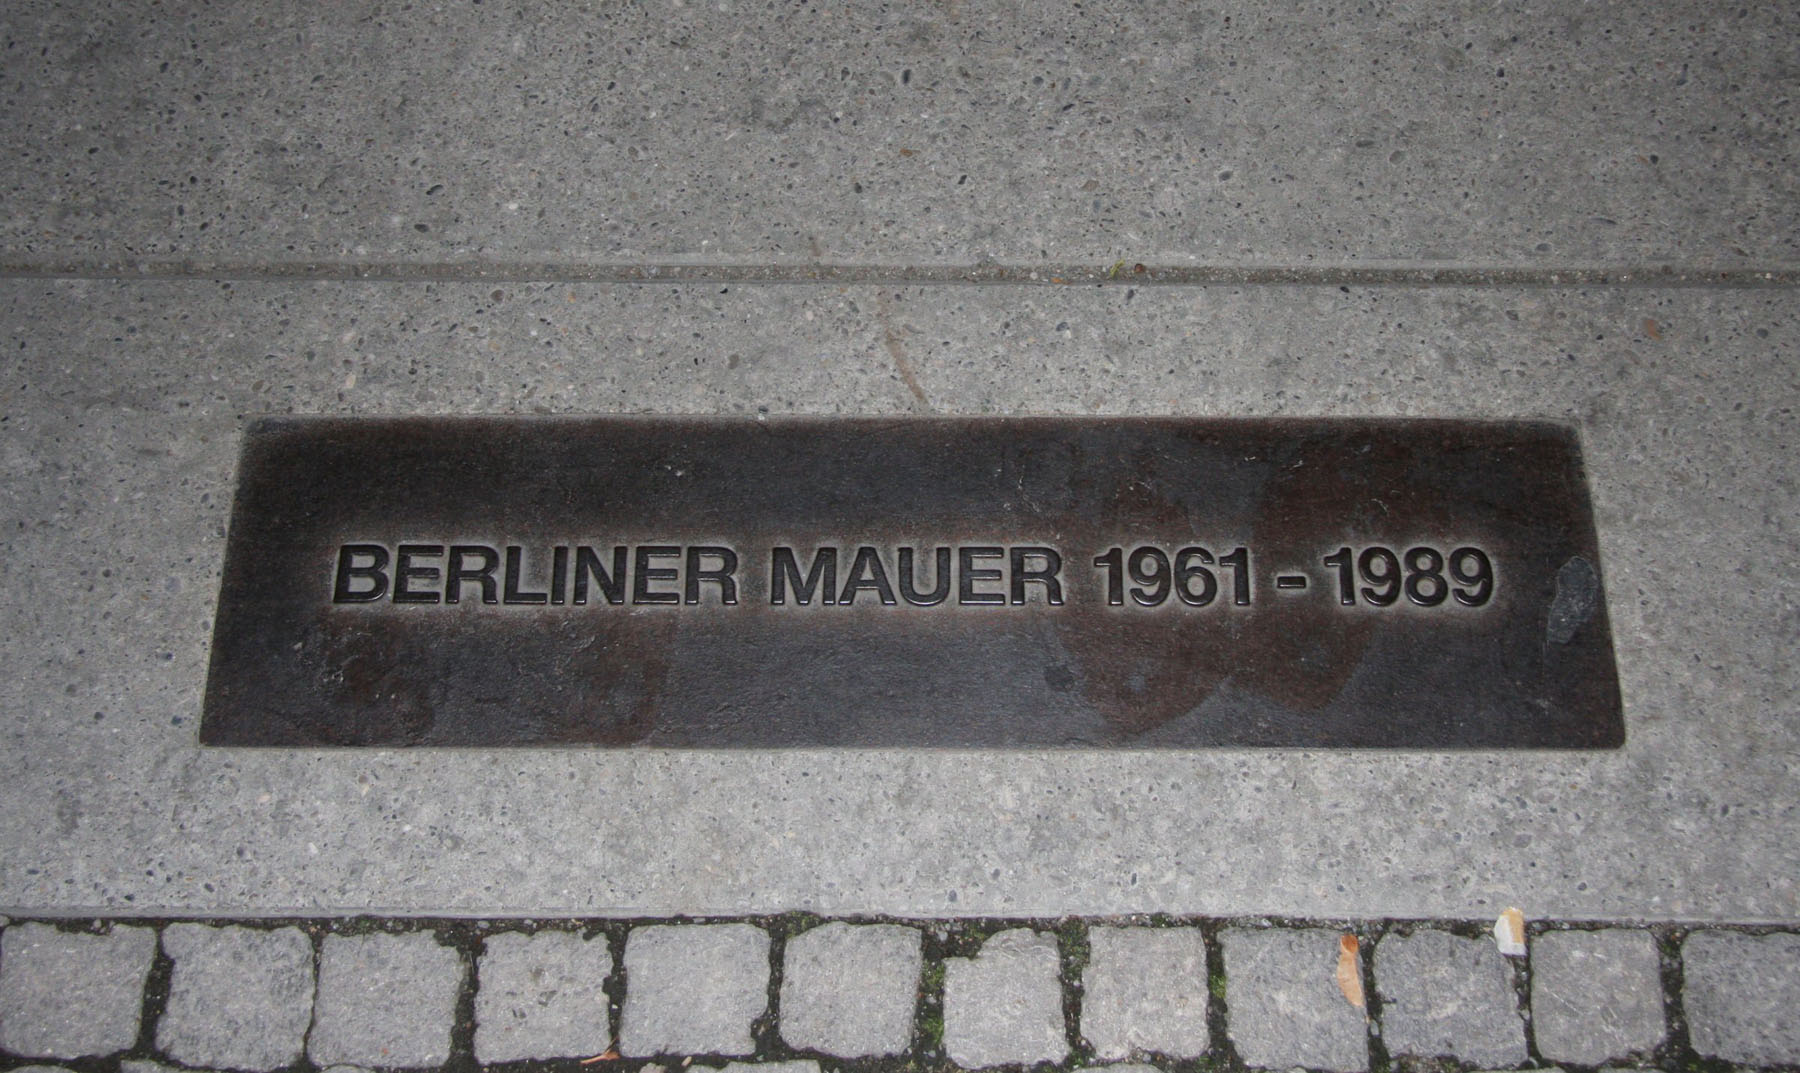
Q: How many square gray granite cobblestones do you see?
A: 12